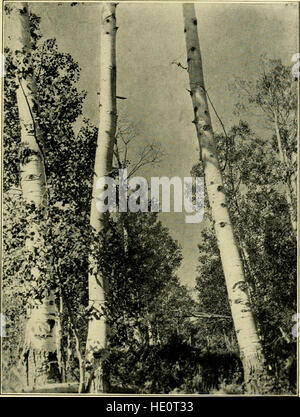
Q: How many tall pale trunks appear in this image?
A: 3